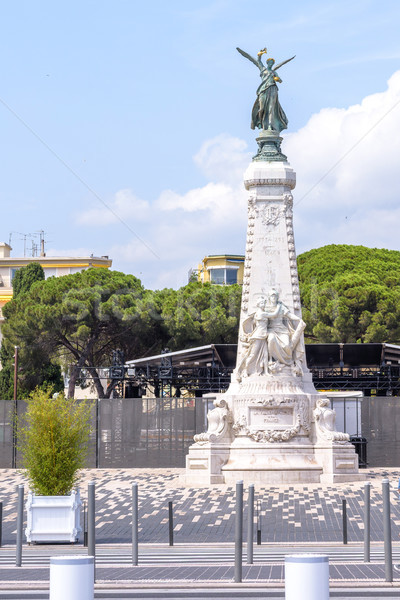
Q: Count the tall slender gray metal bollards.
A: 7